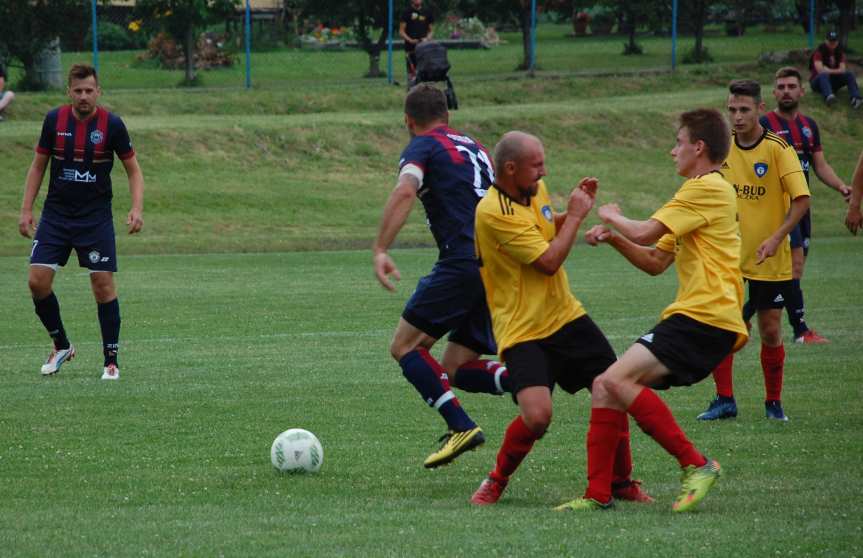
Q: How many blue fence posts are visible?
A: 6